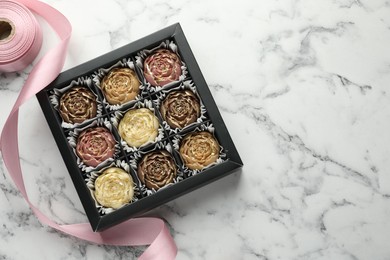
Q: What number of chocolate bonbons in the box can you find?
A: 9